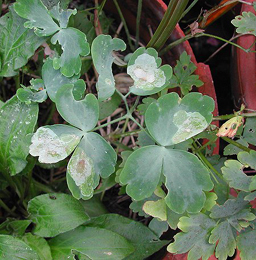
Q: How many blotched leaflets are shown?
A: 4